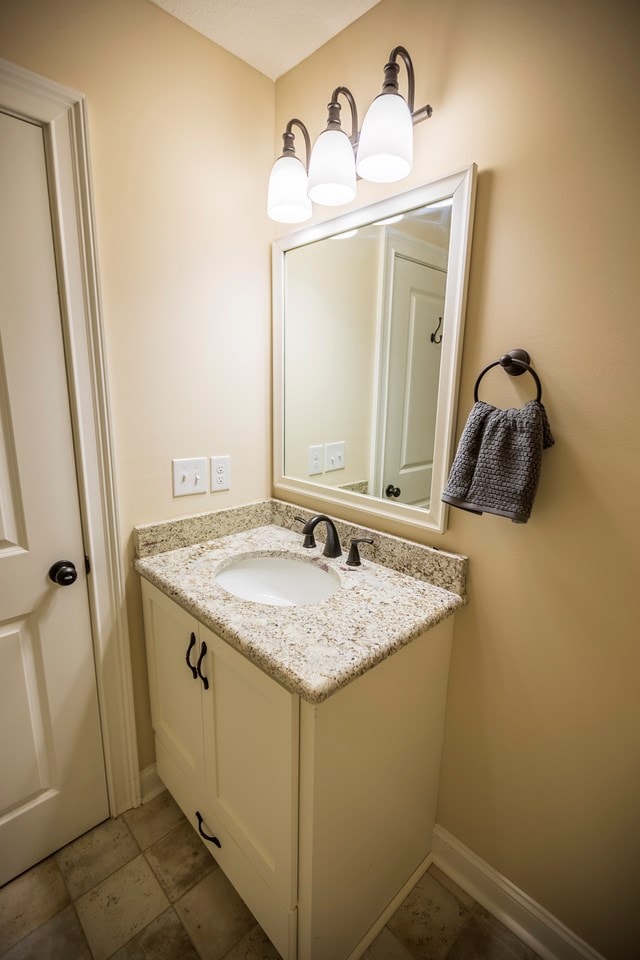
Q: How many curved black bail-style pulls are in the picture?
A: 3